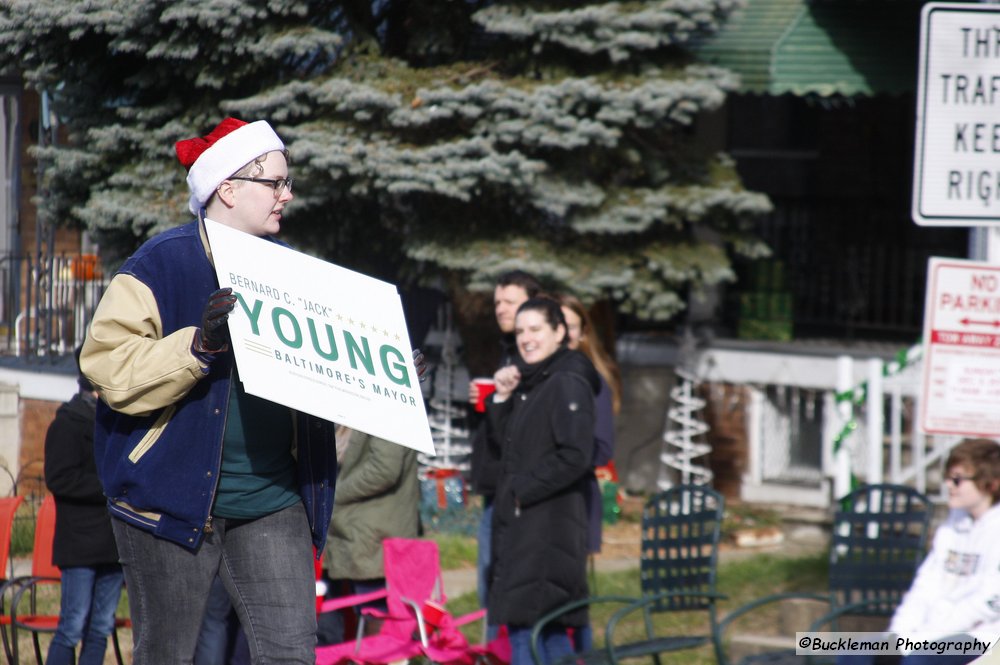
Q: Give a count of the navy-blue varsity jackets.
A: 1